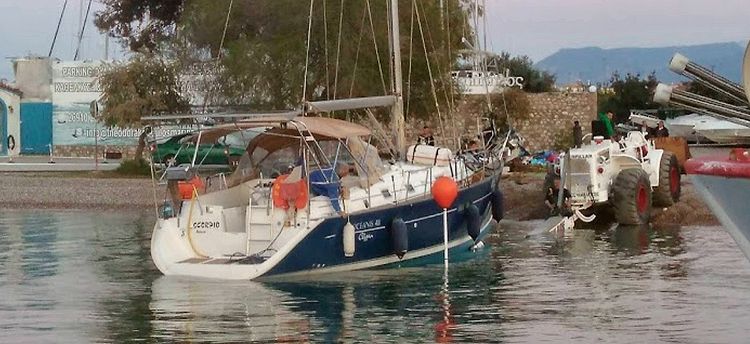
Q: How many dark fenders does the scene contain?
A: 3